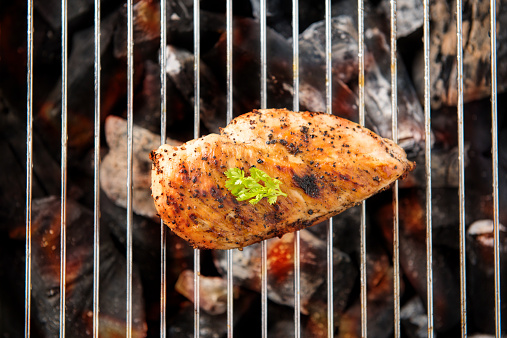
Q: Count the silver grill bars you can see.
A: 15